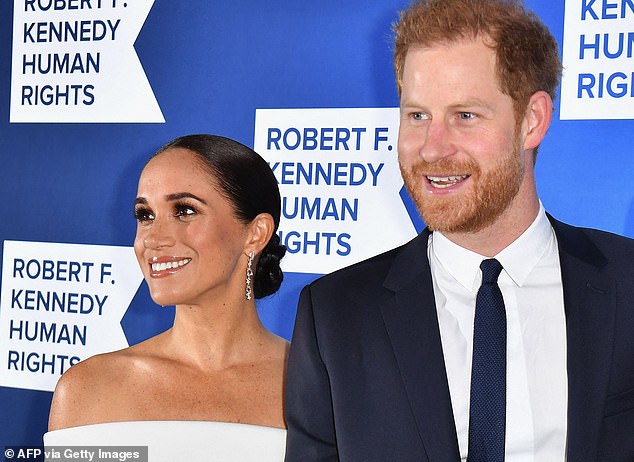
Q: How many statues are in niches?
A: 0